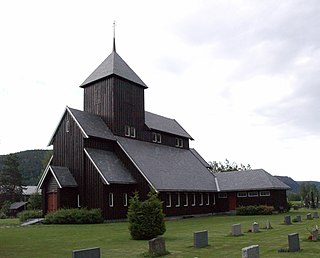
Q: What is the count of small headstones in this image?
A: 13